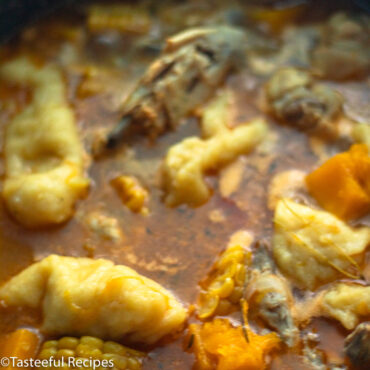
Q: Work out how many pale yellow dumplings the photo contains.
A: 5